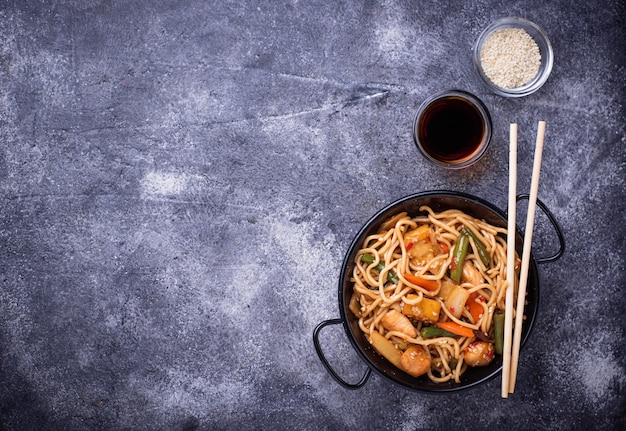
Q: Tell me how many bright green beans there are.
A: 5